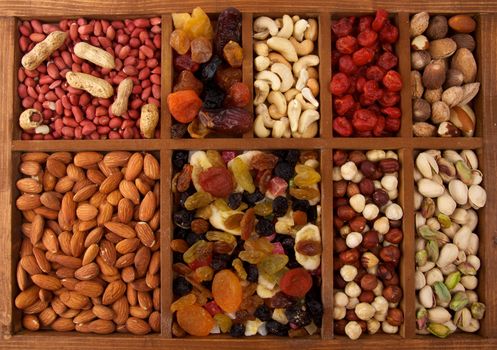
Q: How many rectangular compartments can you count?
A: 9